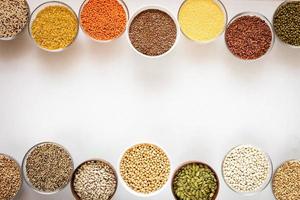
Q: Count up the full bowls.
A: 6